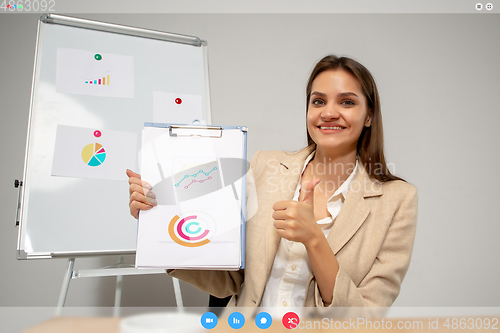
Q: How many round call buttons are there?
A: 4